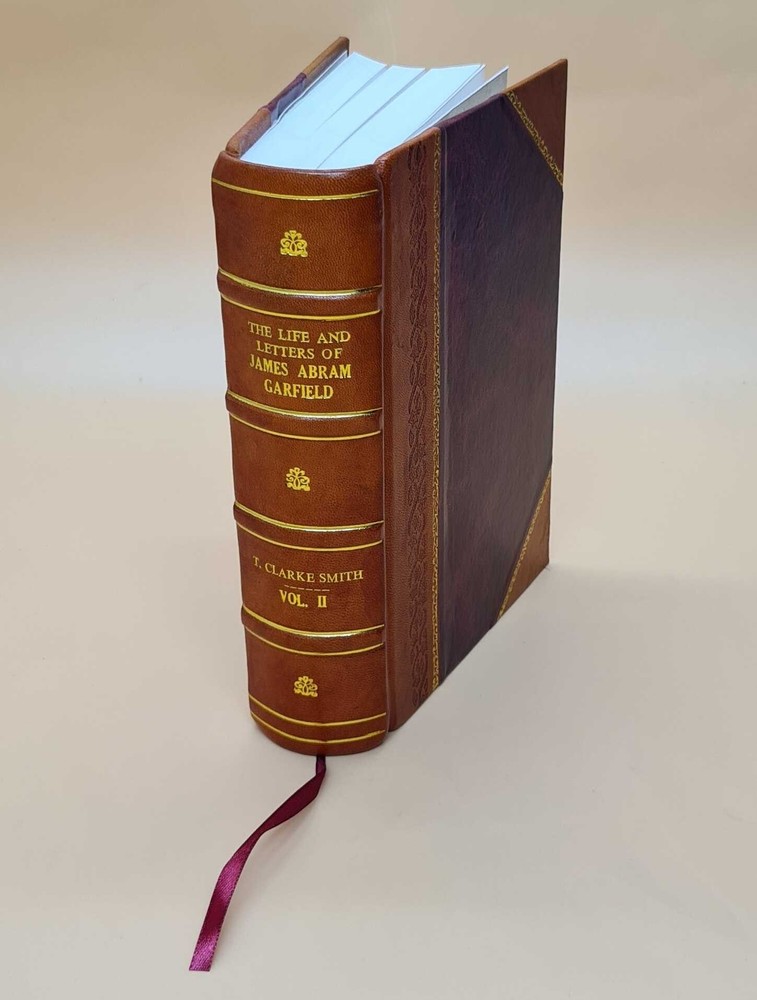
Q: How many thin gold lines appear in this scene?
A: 11